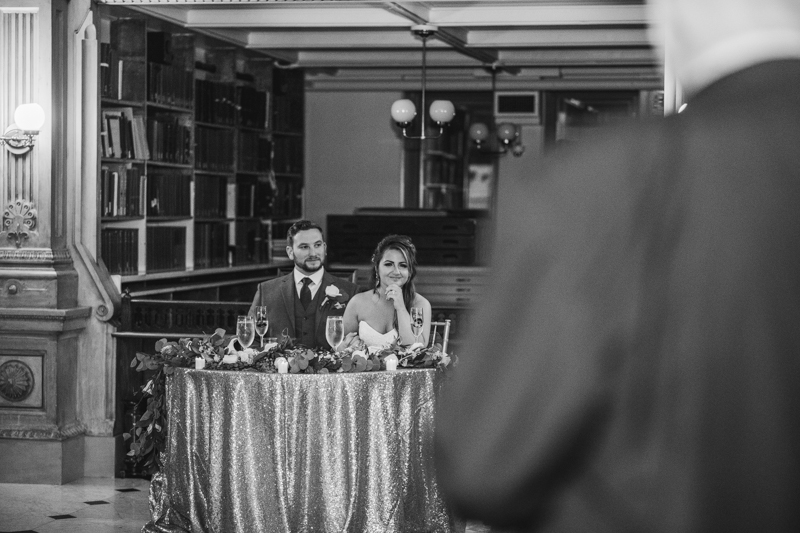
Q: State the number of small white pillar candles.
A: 3